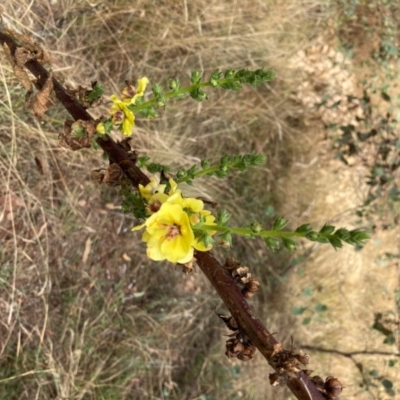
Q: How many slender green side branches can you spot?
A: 3